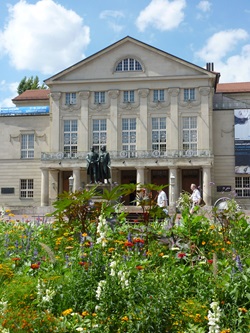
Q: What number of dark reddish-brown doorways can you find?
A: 4